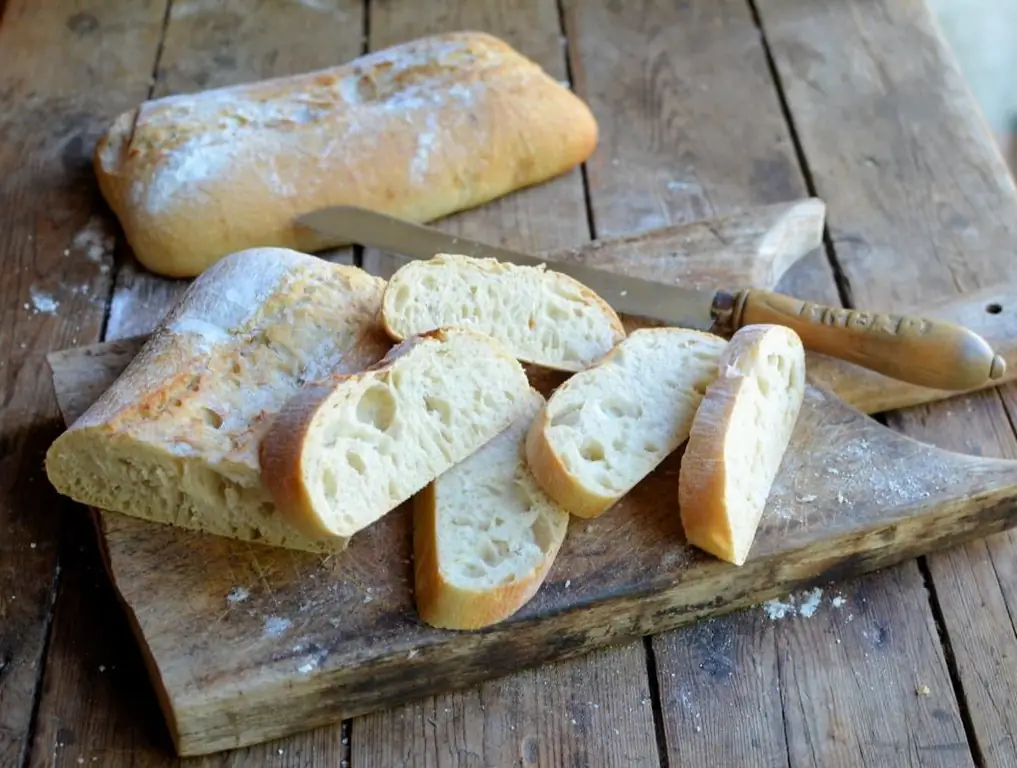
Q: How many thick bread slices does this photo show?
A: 5